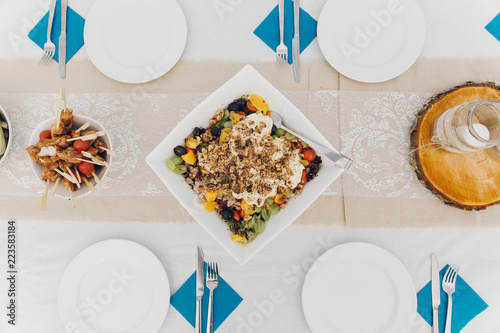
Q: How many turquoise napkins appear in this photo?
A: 5